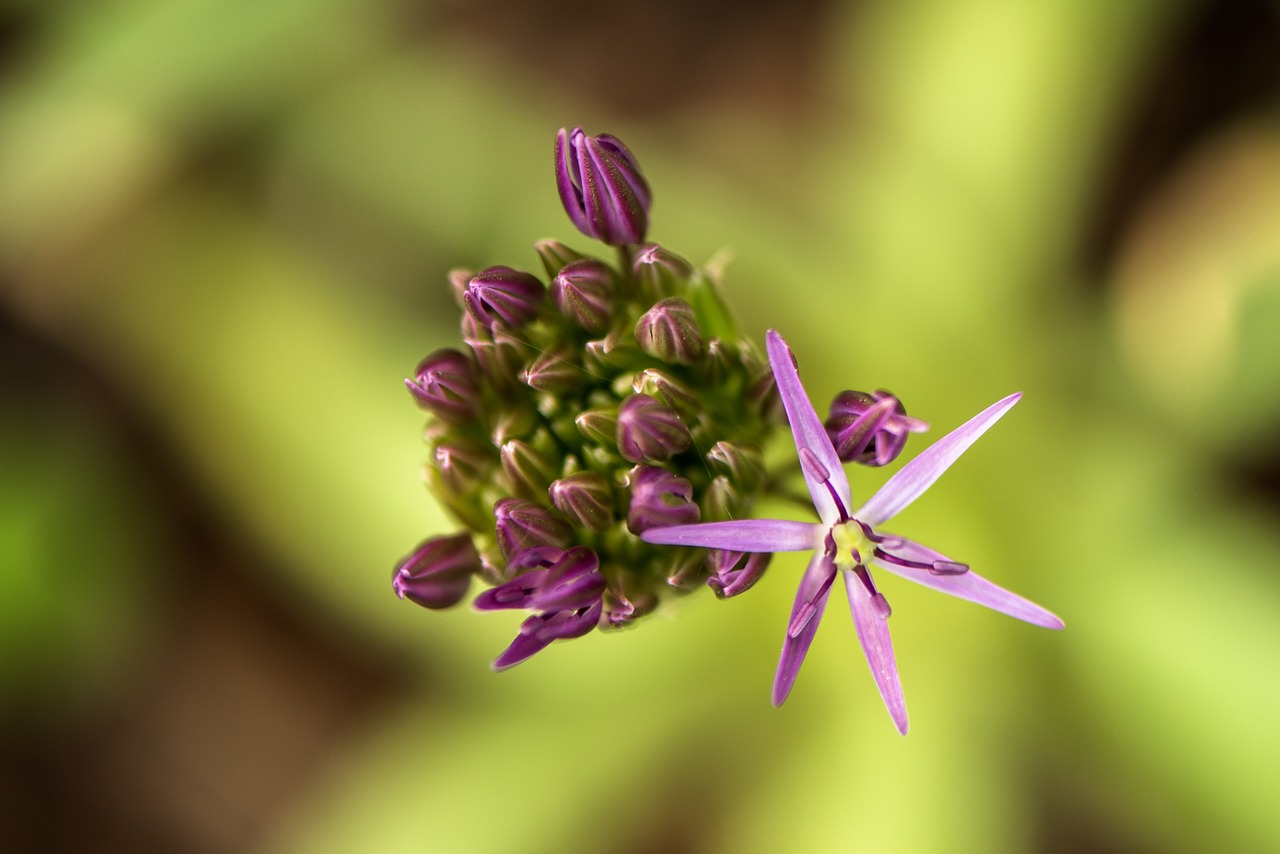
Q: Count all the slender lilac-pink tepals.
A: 6